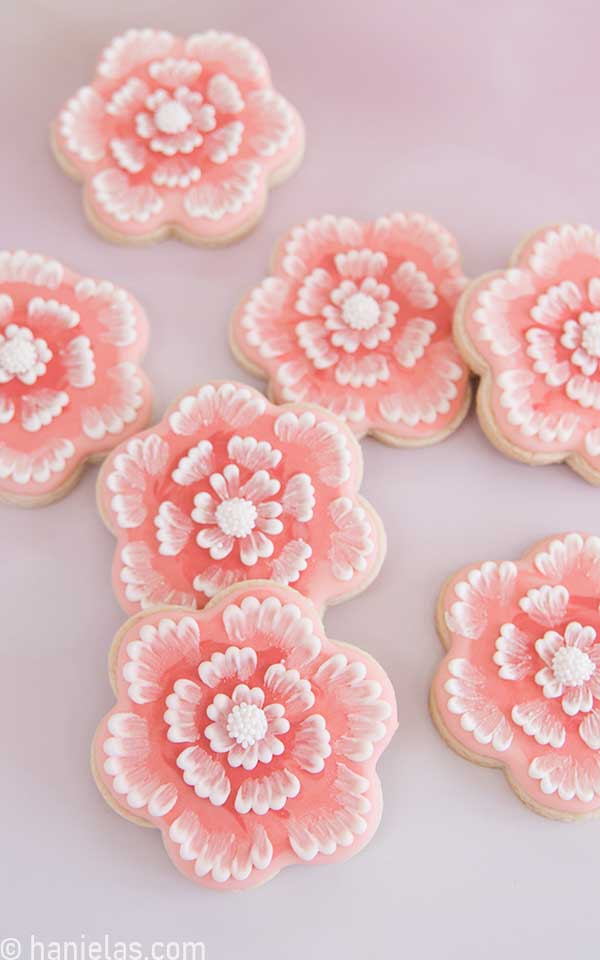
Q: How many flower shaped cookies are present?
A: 7